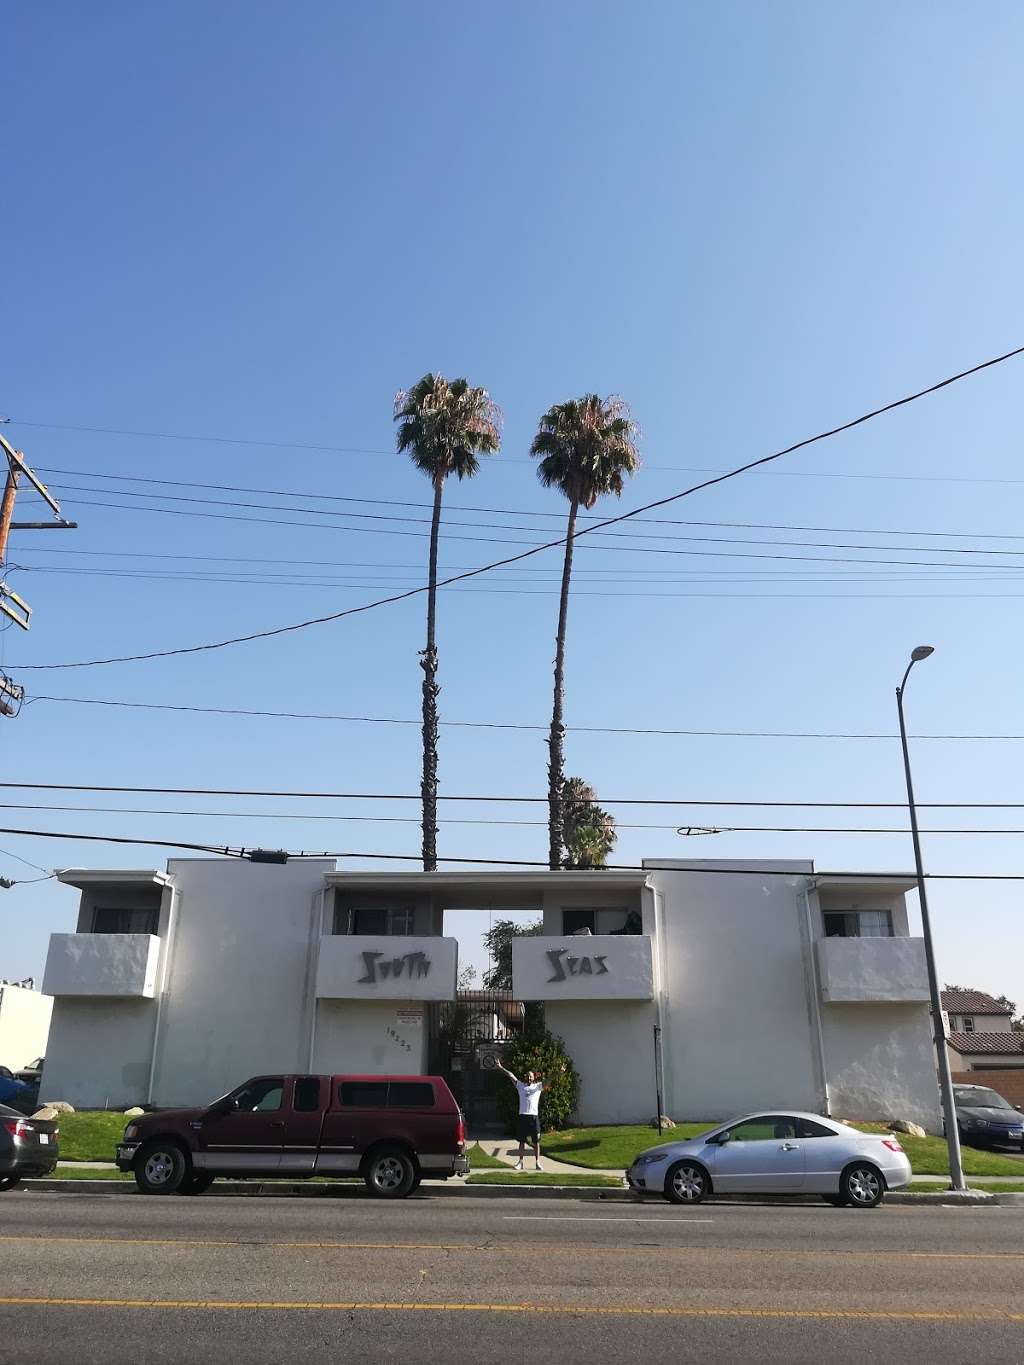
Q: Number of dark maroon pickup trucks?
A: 1